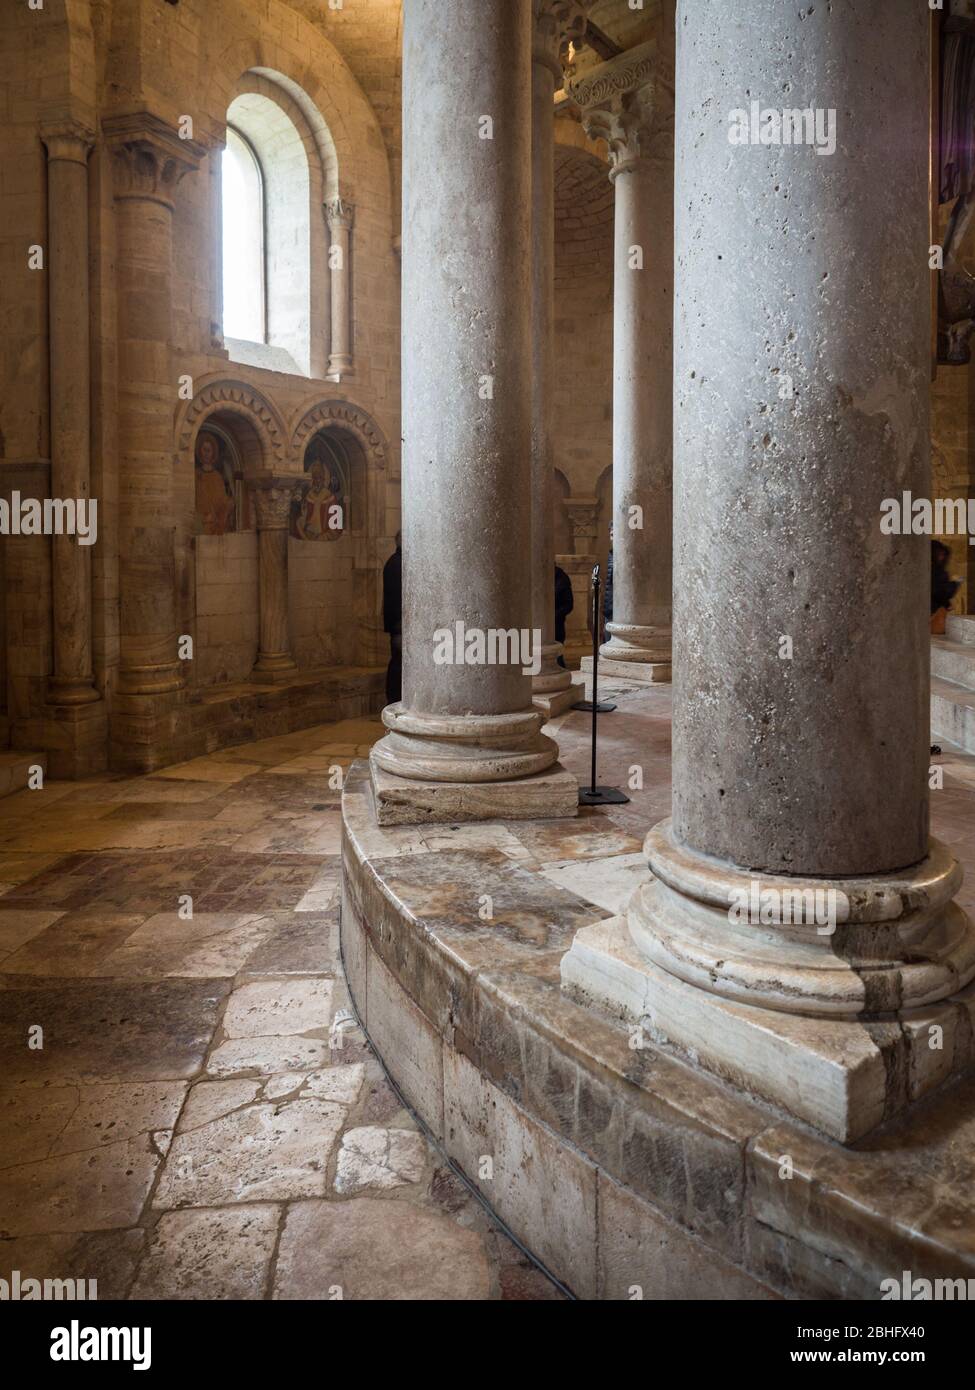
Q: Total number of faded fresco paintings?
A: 2